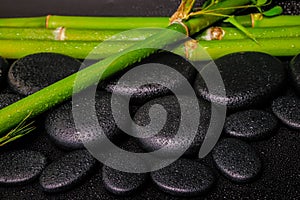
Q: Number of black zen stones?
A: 15